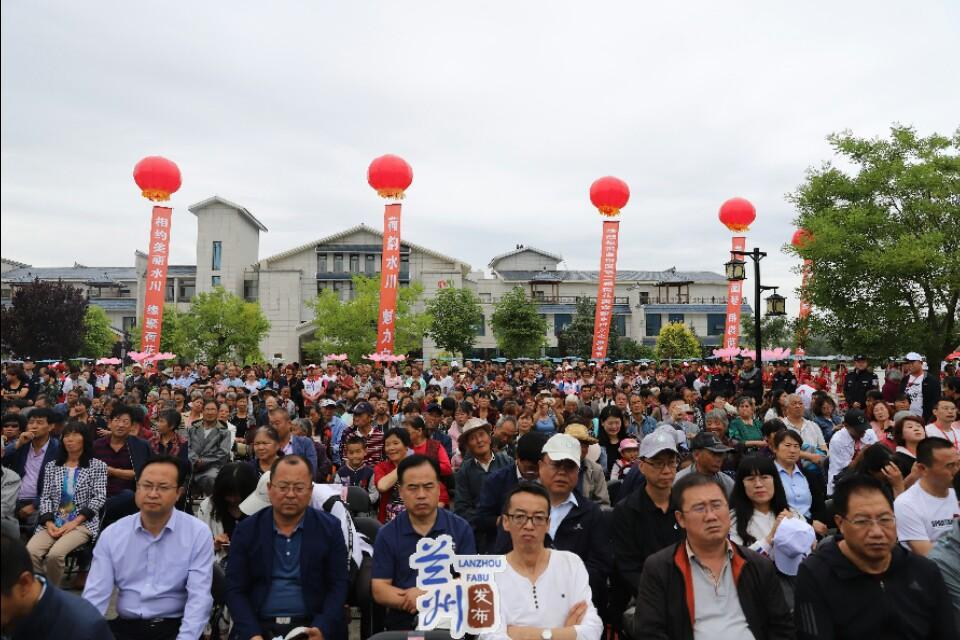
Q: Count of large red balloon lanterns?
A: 5